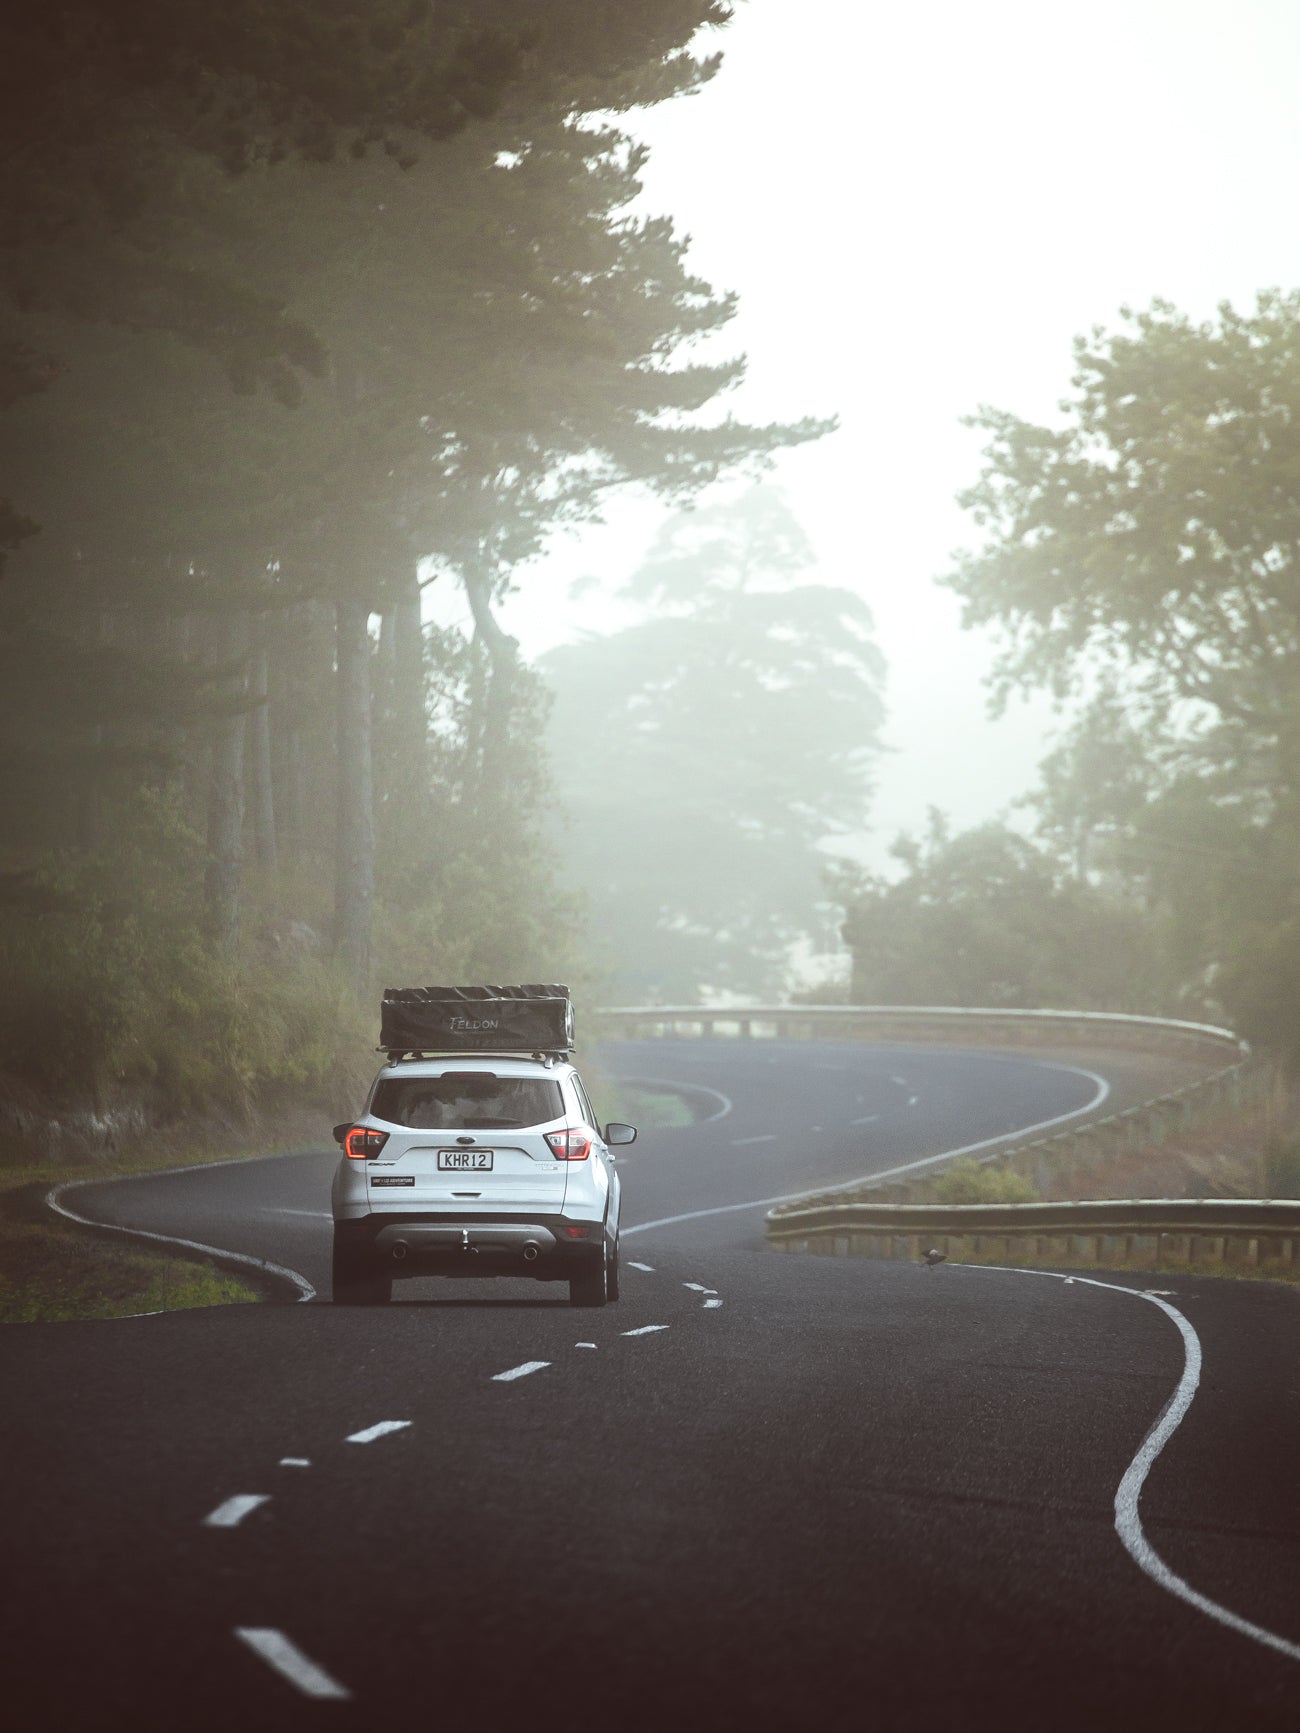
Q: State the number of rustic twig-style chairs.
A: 0